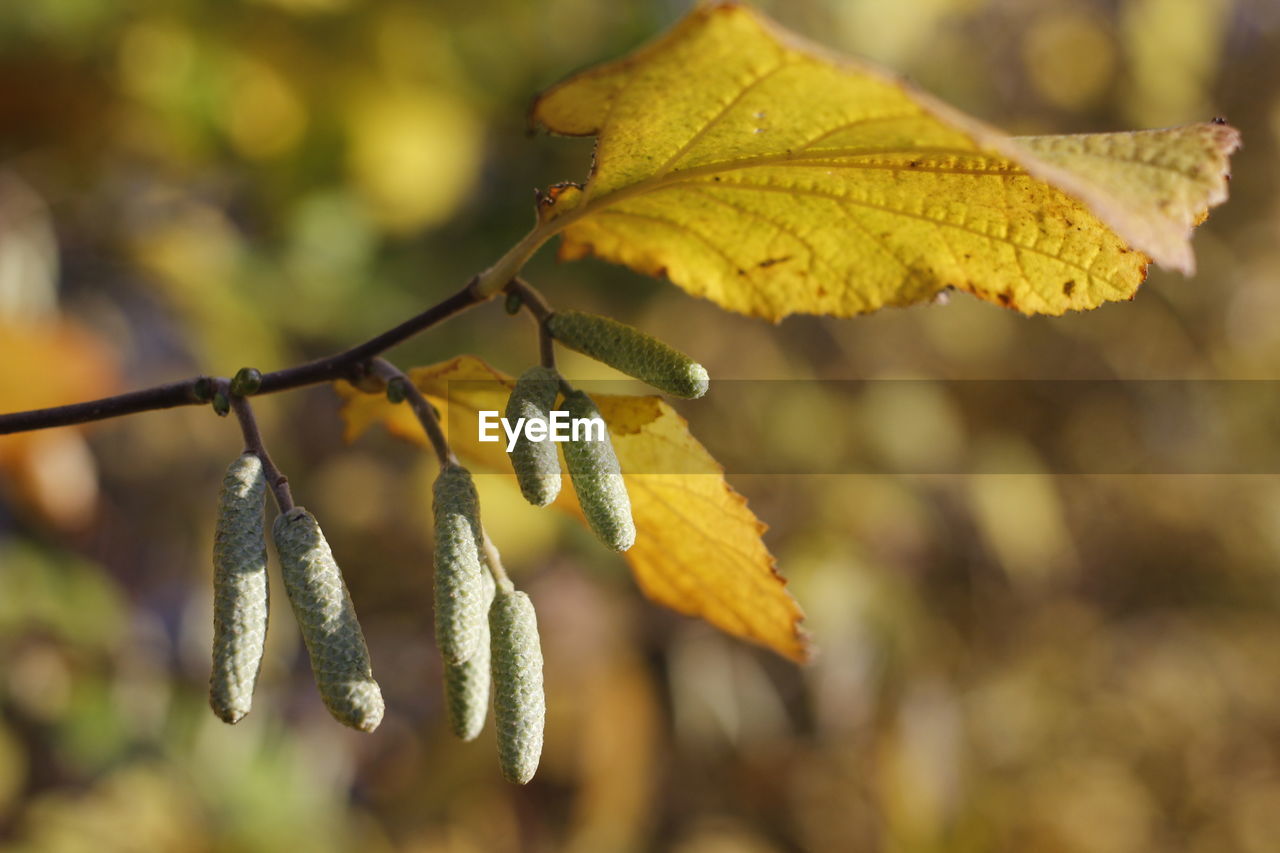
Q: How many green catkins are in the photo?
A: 8